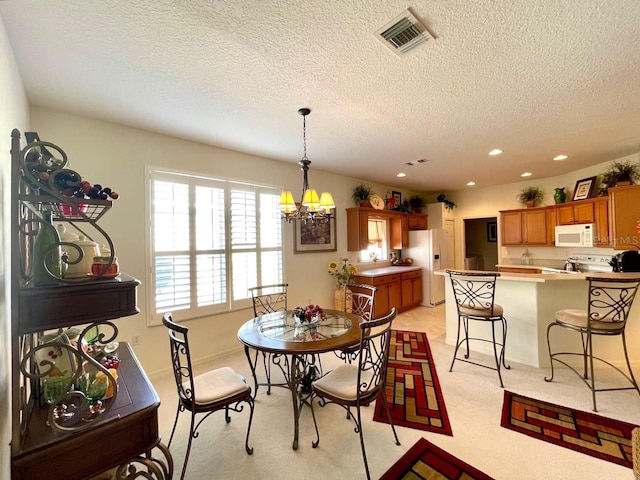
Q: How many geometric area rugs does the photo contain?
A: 3